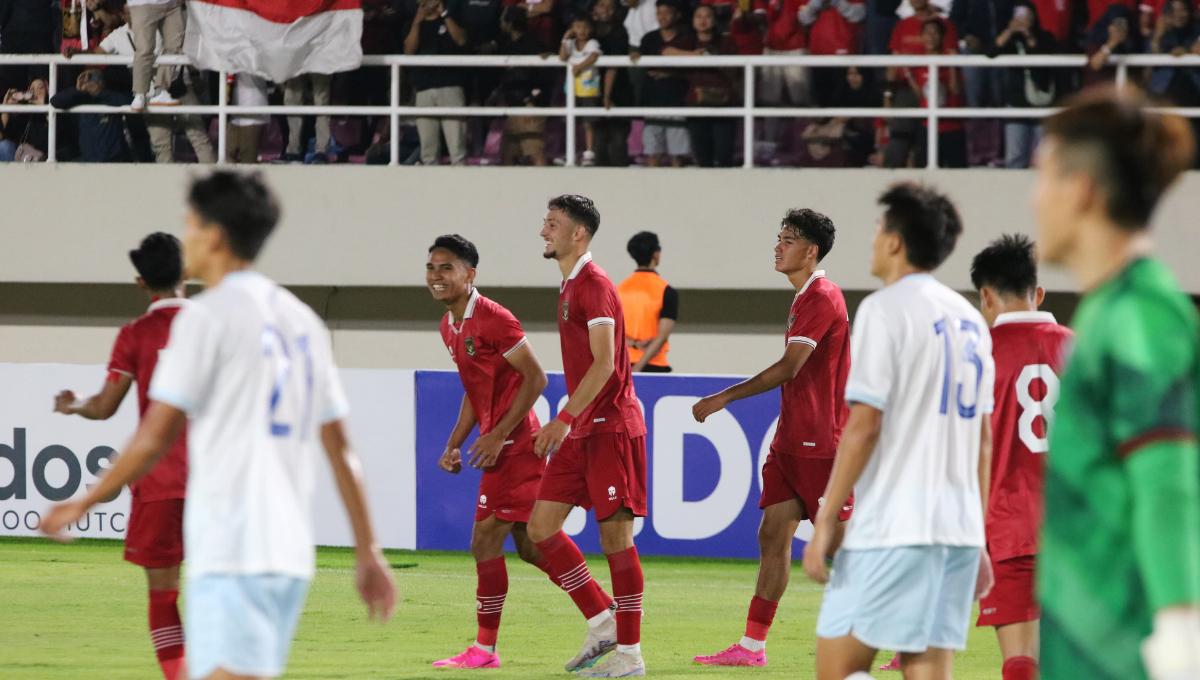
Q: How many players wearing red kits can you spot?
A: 5